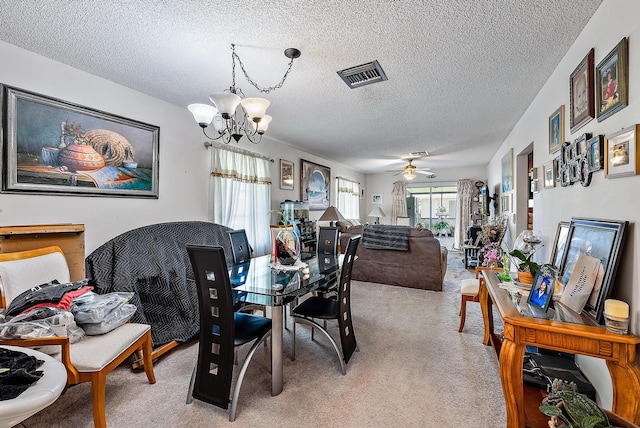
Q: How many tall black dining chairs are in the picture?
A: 4